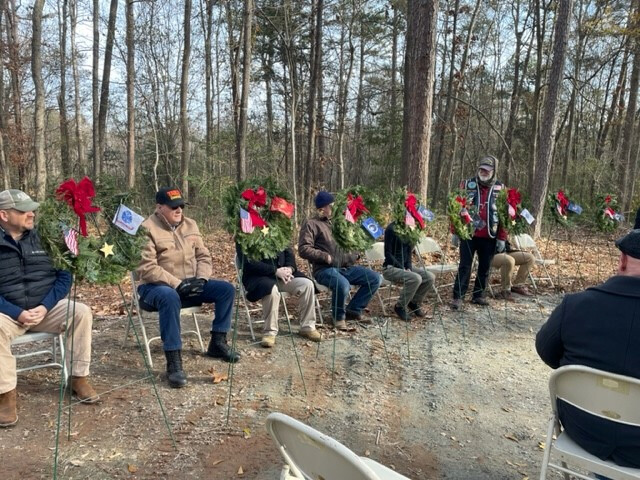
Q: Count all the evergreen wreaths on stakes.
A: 8